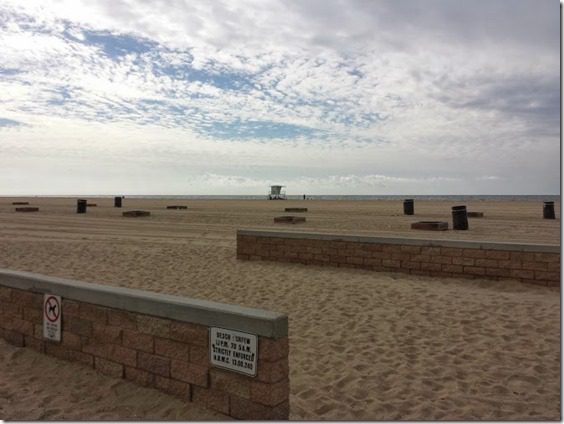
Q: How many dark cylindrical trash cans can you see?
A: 5